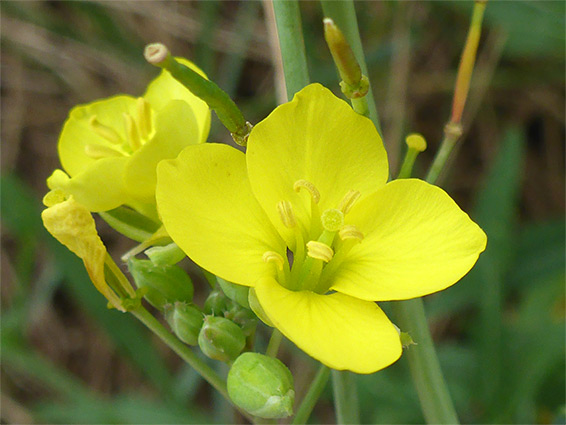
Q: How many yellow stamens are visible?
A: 10